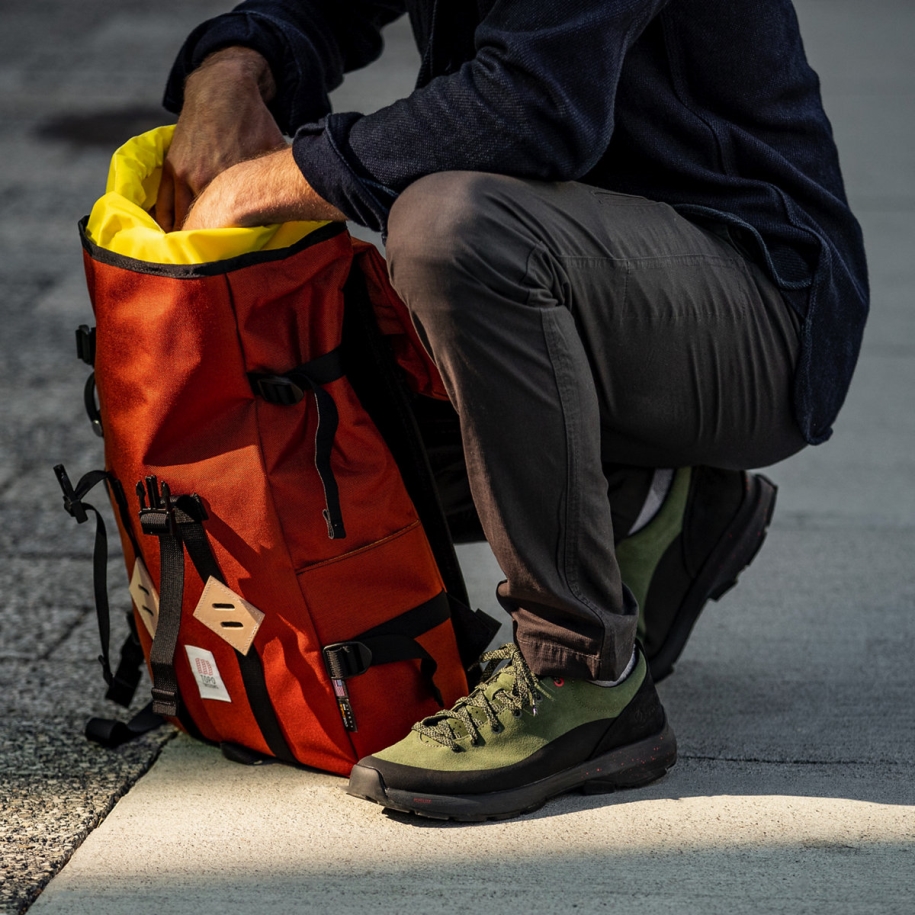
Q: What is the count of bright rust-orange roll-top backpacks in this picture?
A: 1